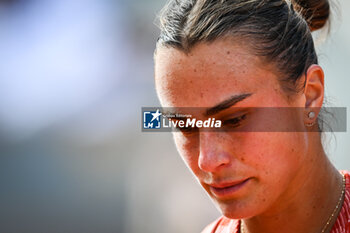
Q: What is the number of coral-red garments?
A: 1